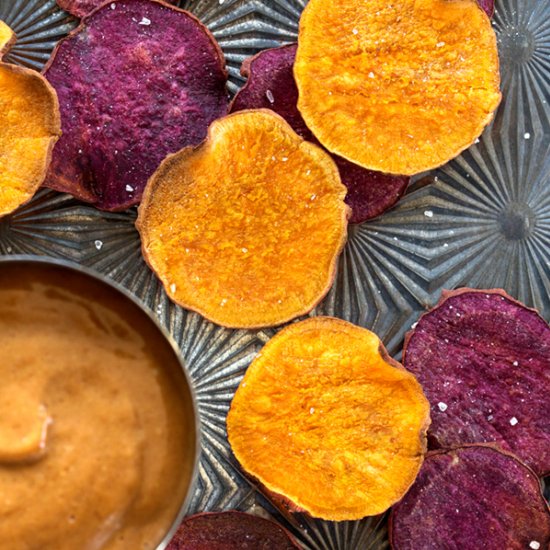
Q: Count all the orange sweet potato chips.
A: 5